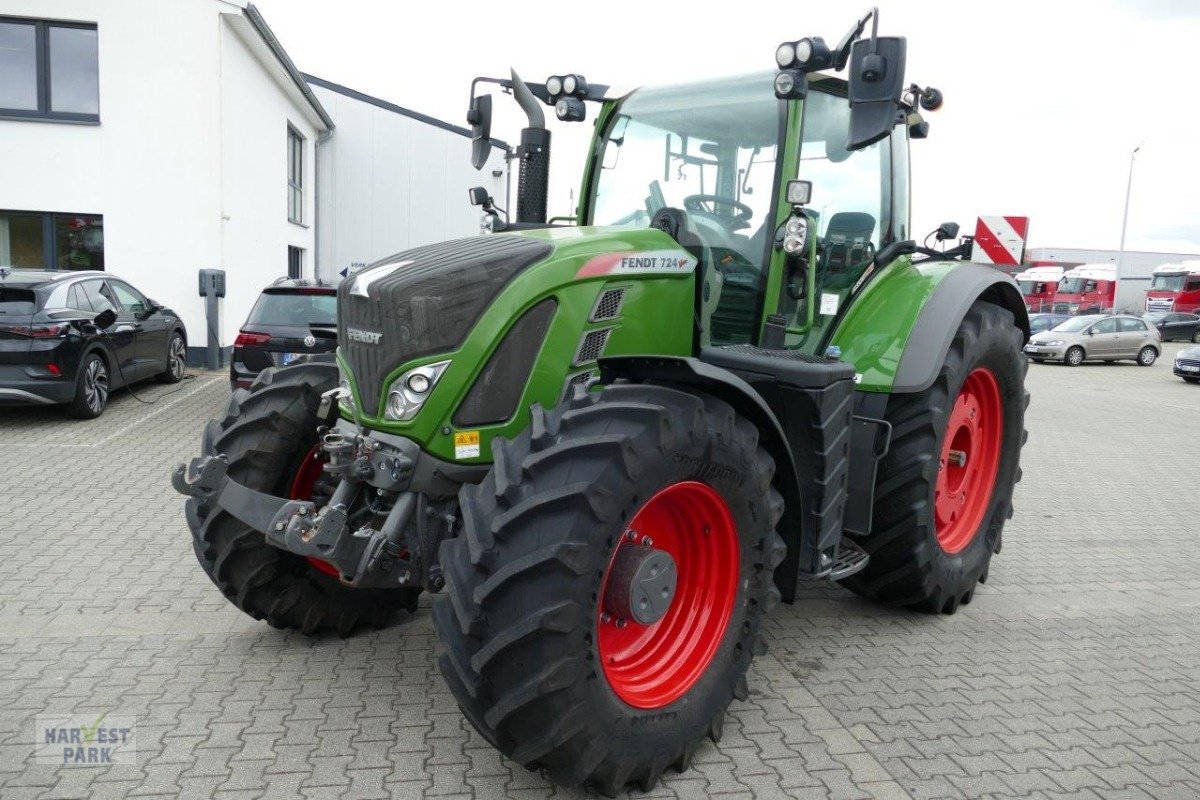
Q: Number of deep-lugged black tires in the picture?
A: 3